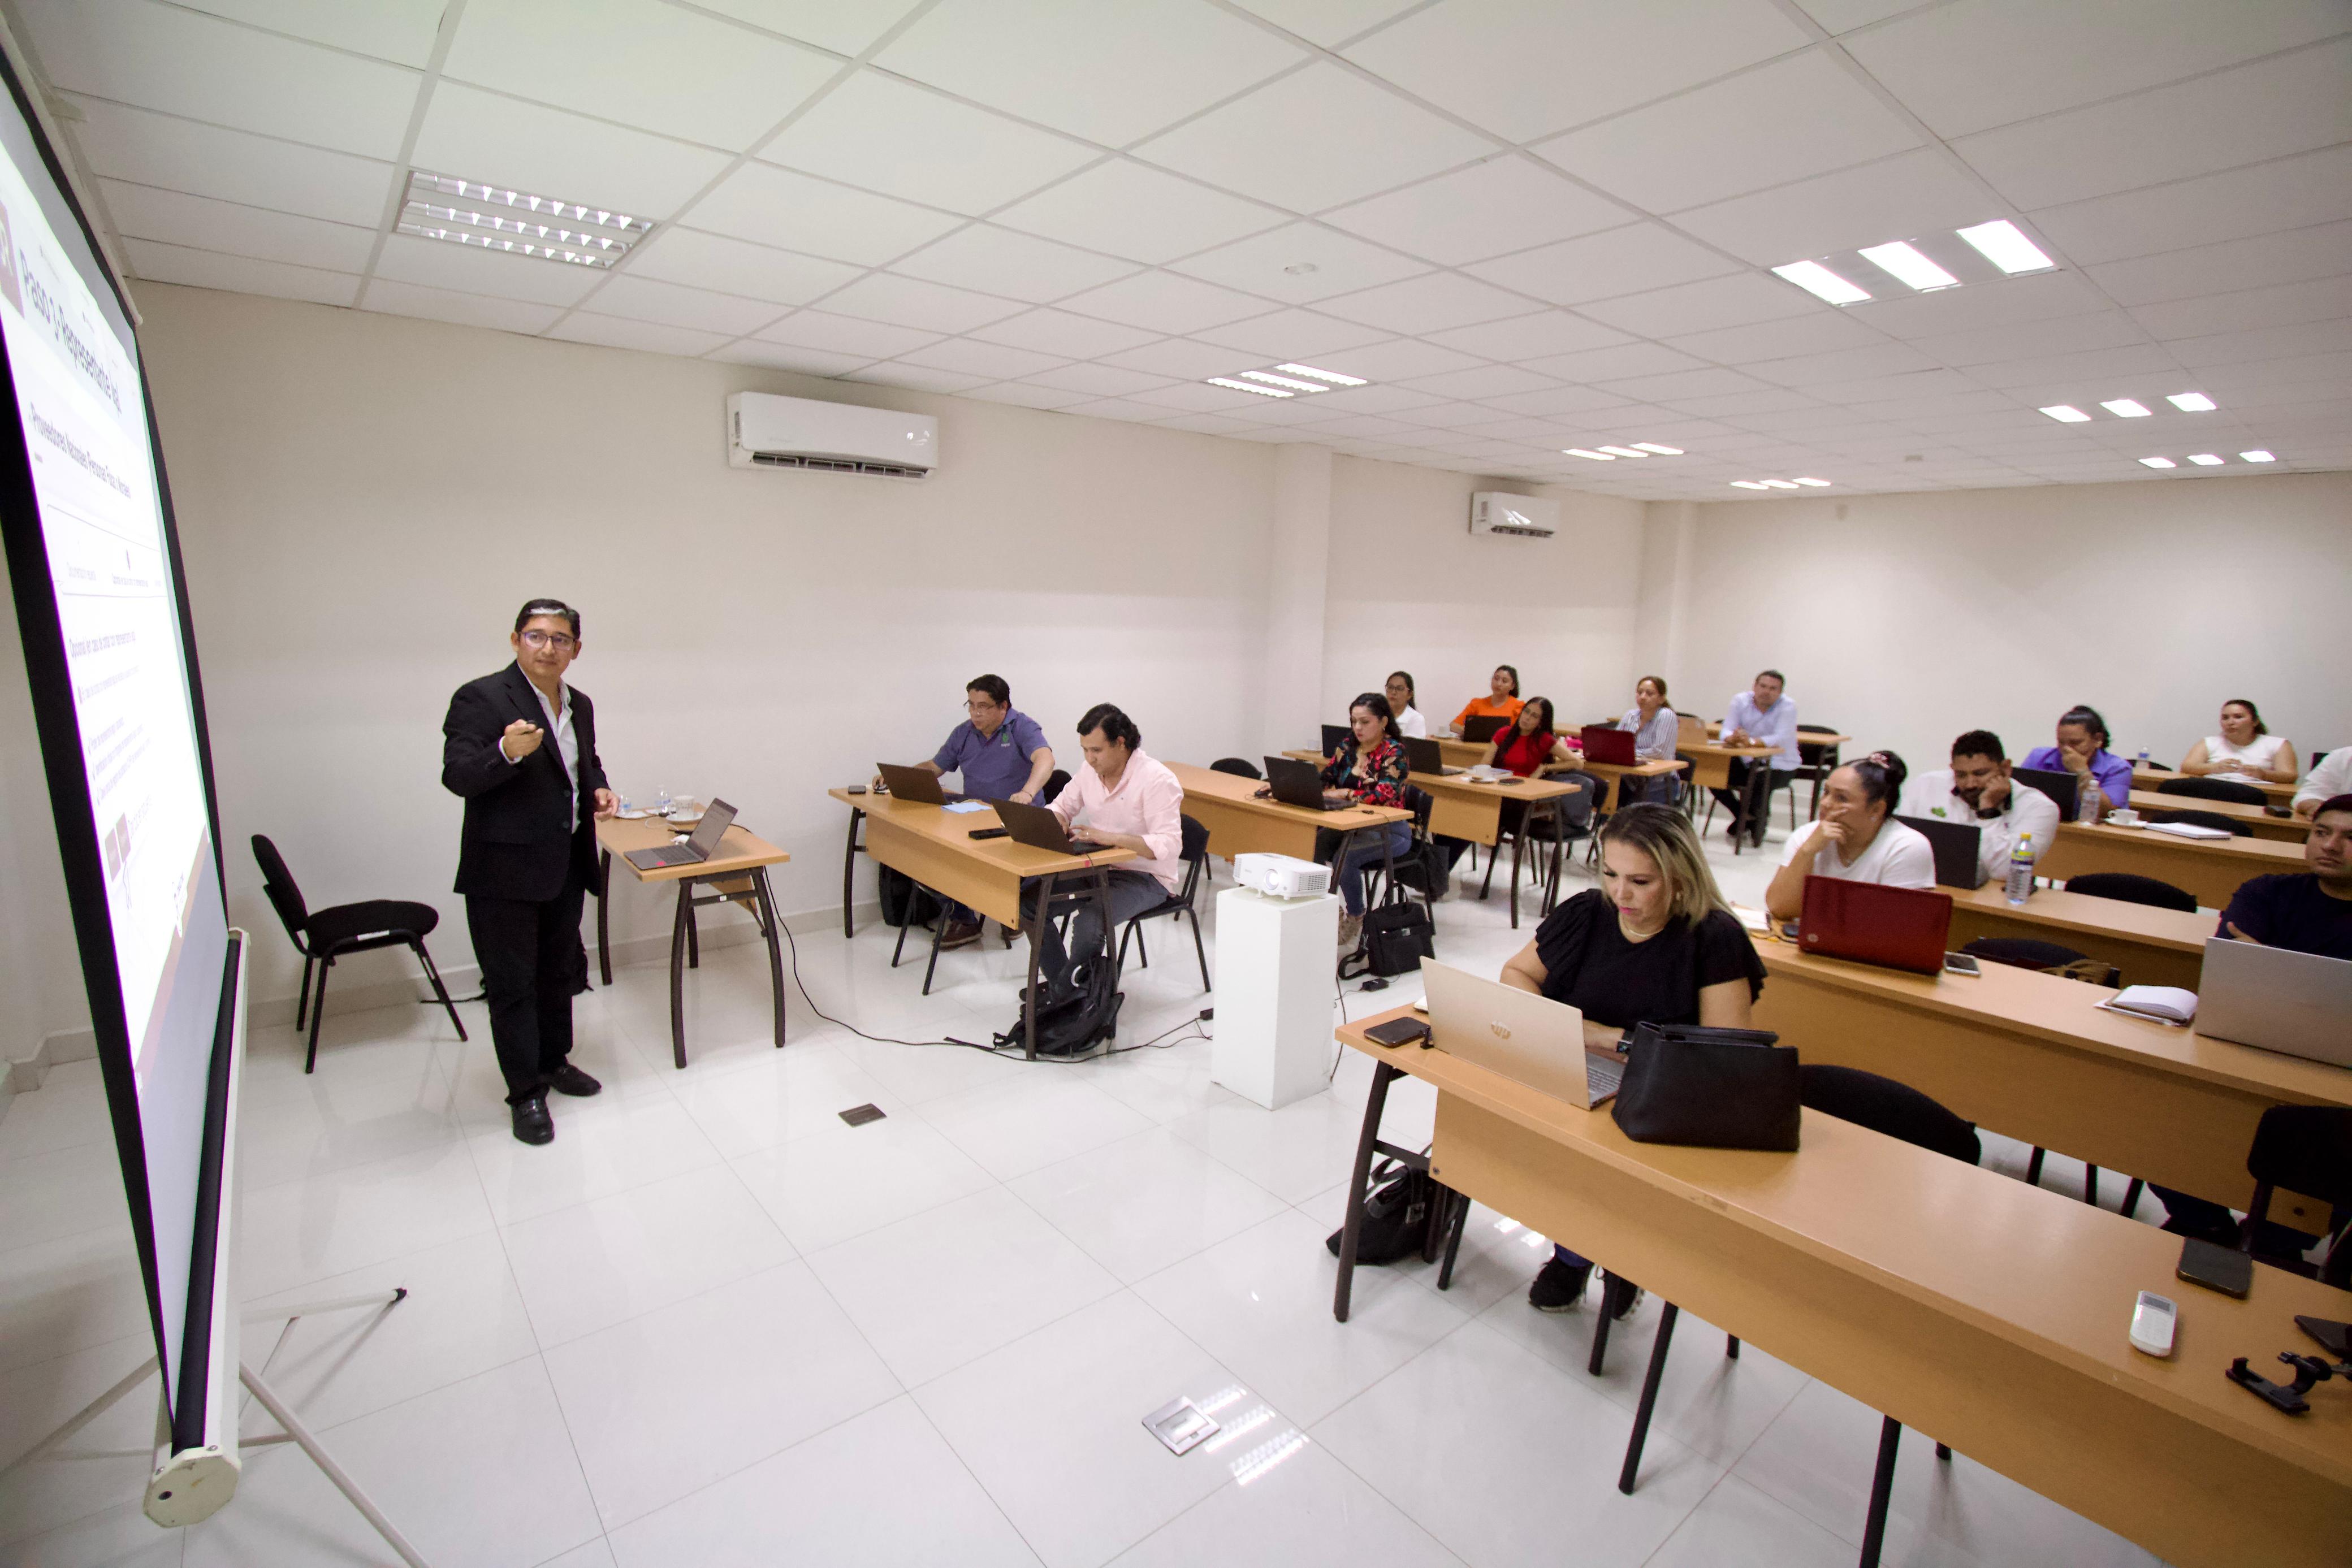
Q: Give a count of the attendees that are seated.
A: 15